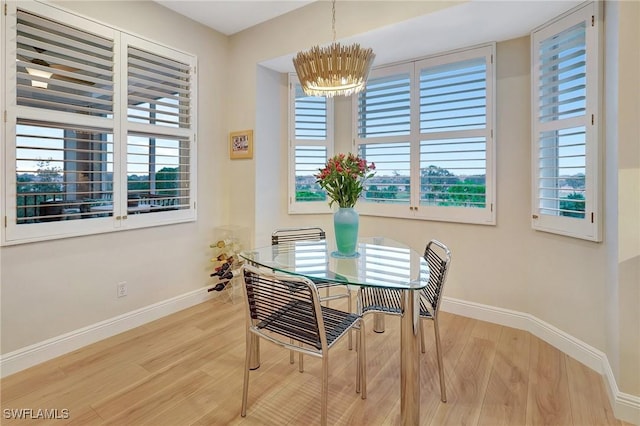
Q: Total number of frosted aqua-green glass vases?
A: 1